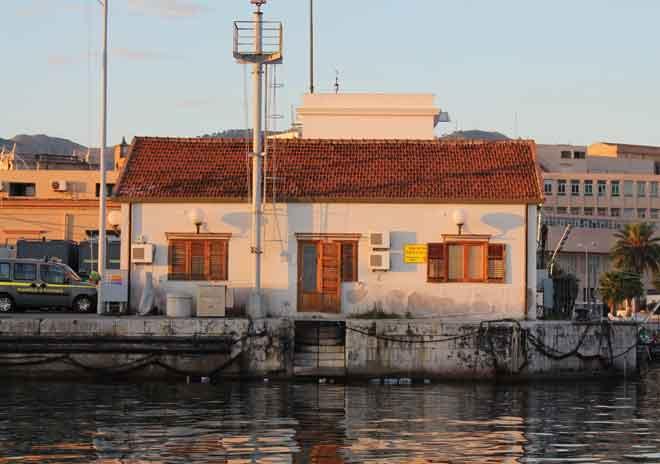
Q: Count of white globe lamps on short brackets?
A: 3